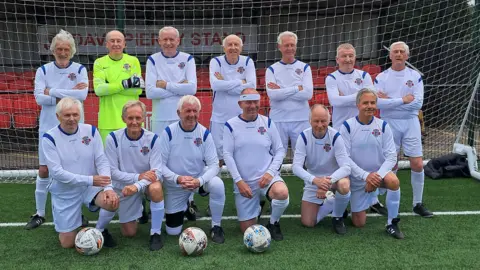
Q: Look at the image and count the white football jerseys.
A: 12